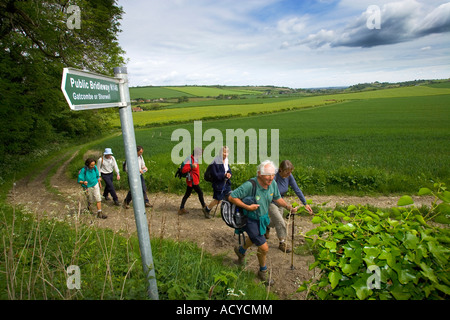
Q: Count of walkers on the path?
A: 7